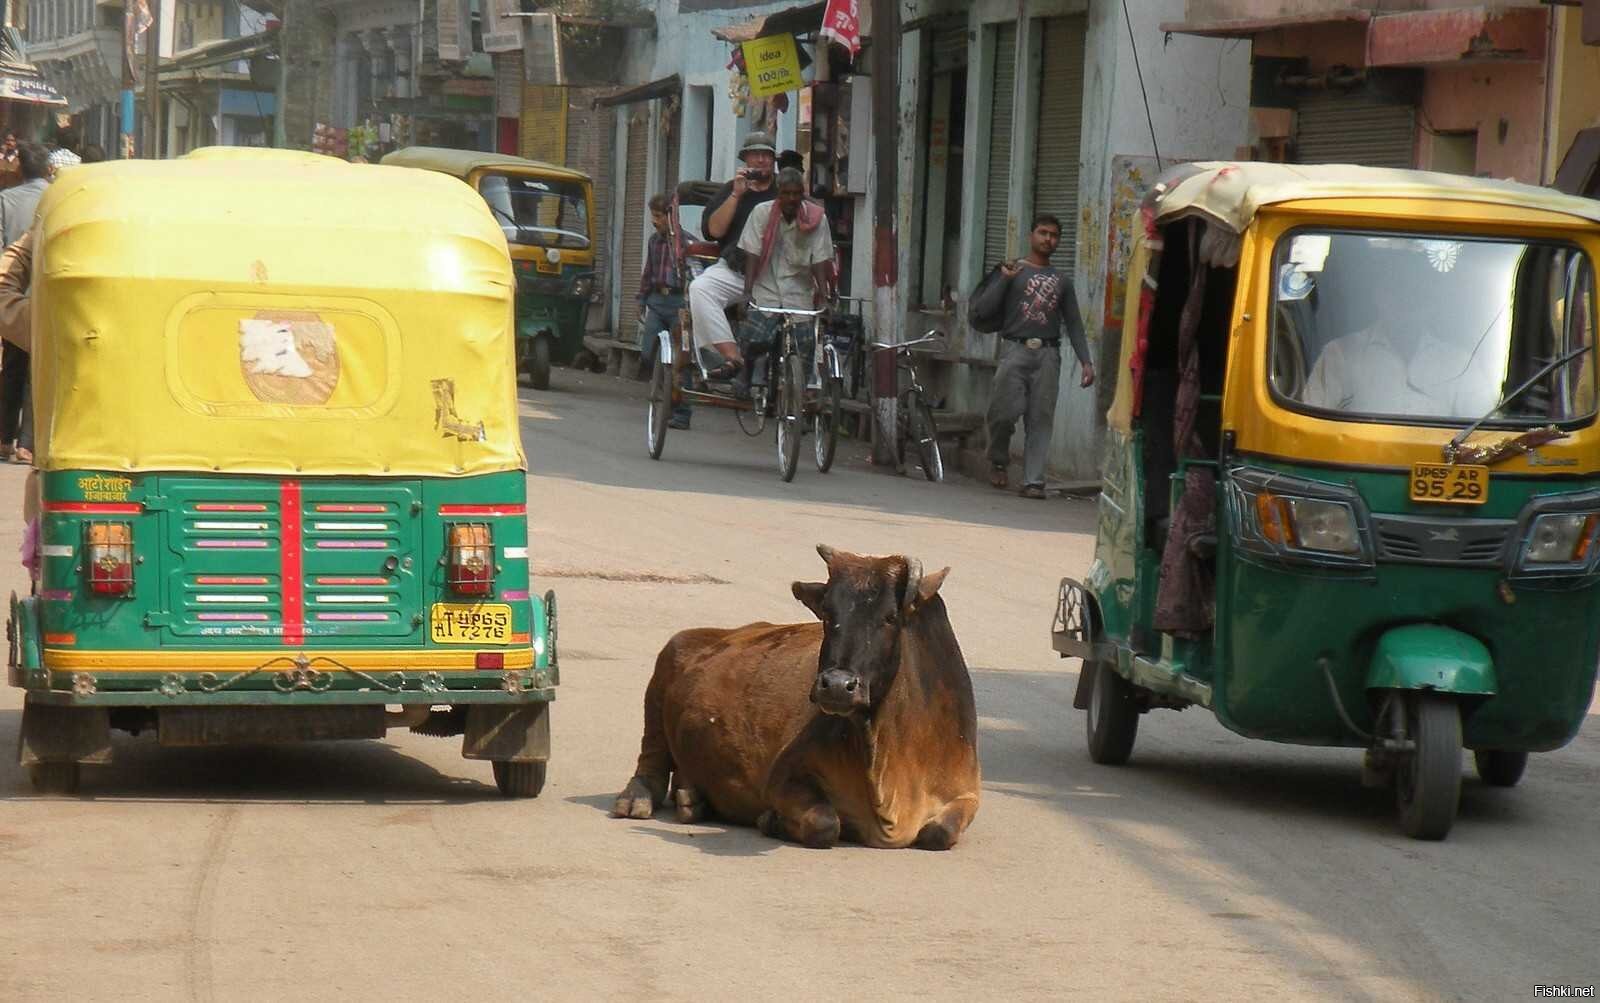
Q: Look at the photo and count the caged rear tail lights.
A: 2